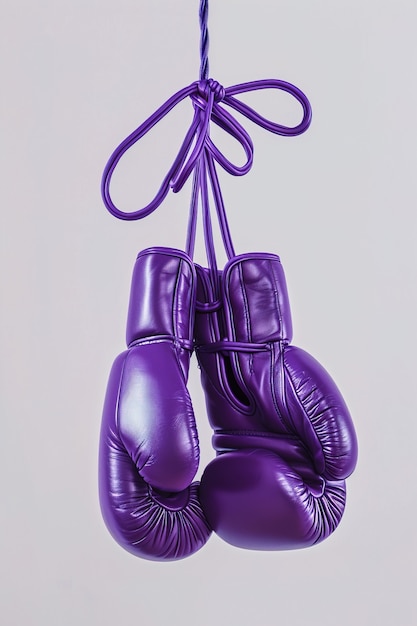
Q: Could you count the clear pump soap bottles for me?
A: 0